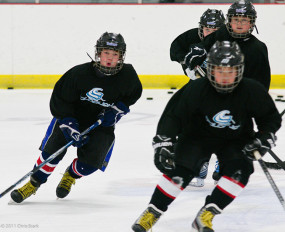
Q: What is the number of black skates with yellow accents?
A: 4